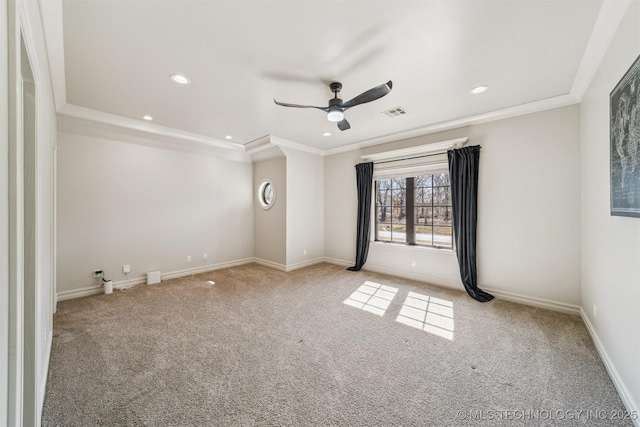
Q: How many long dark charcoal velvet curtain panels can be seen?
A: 2